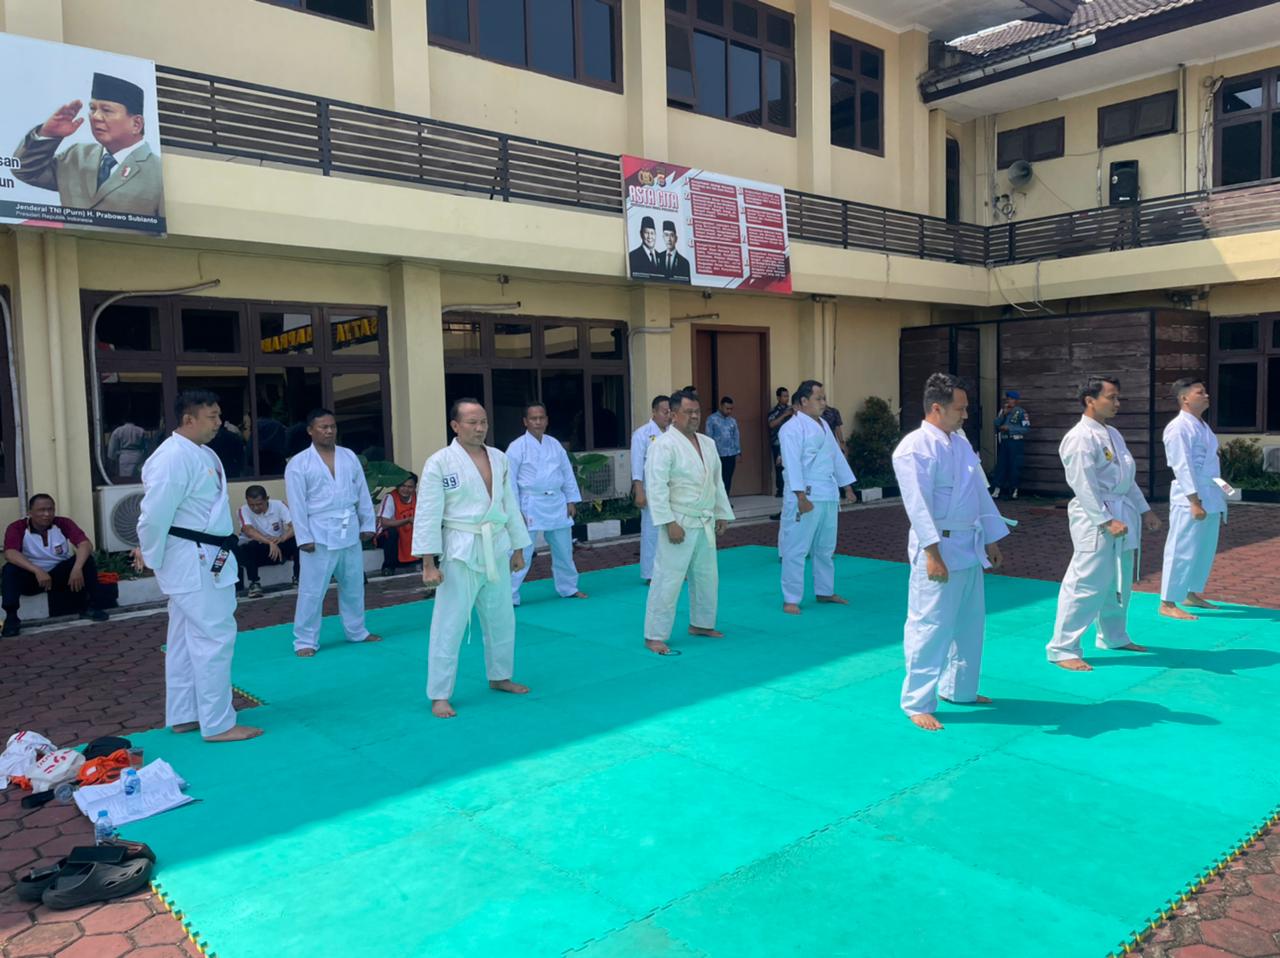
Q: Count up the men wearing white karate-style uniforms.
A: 10